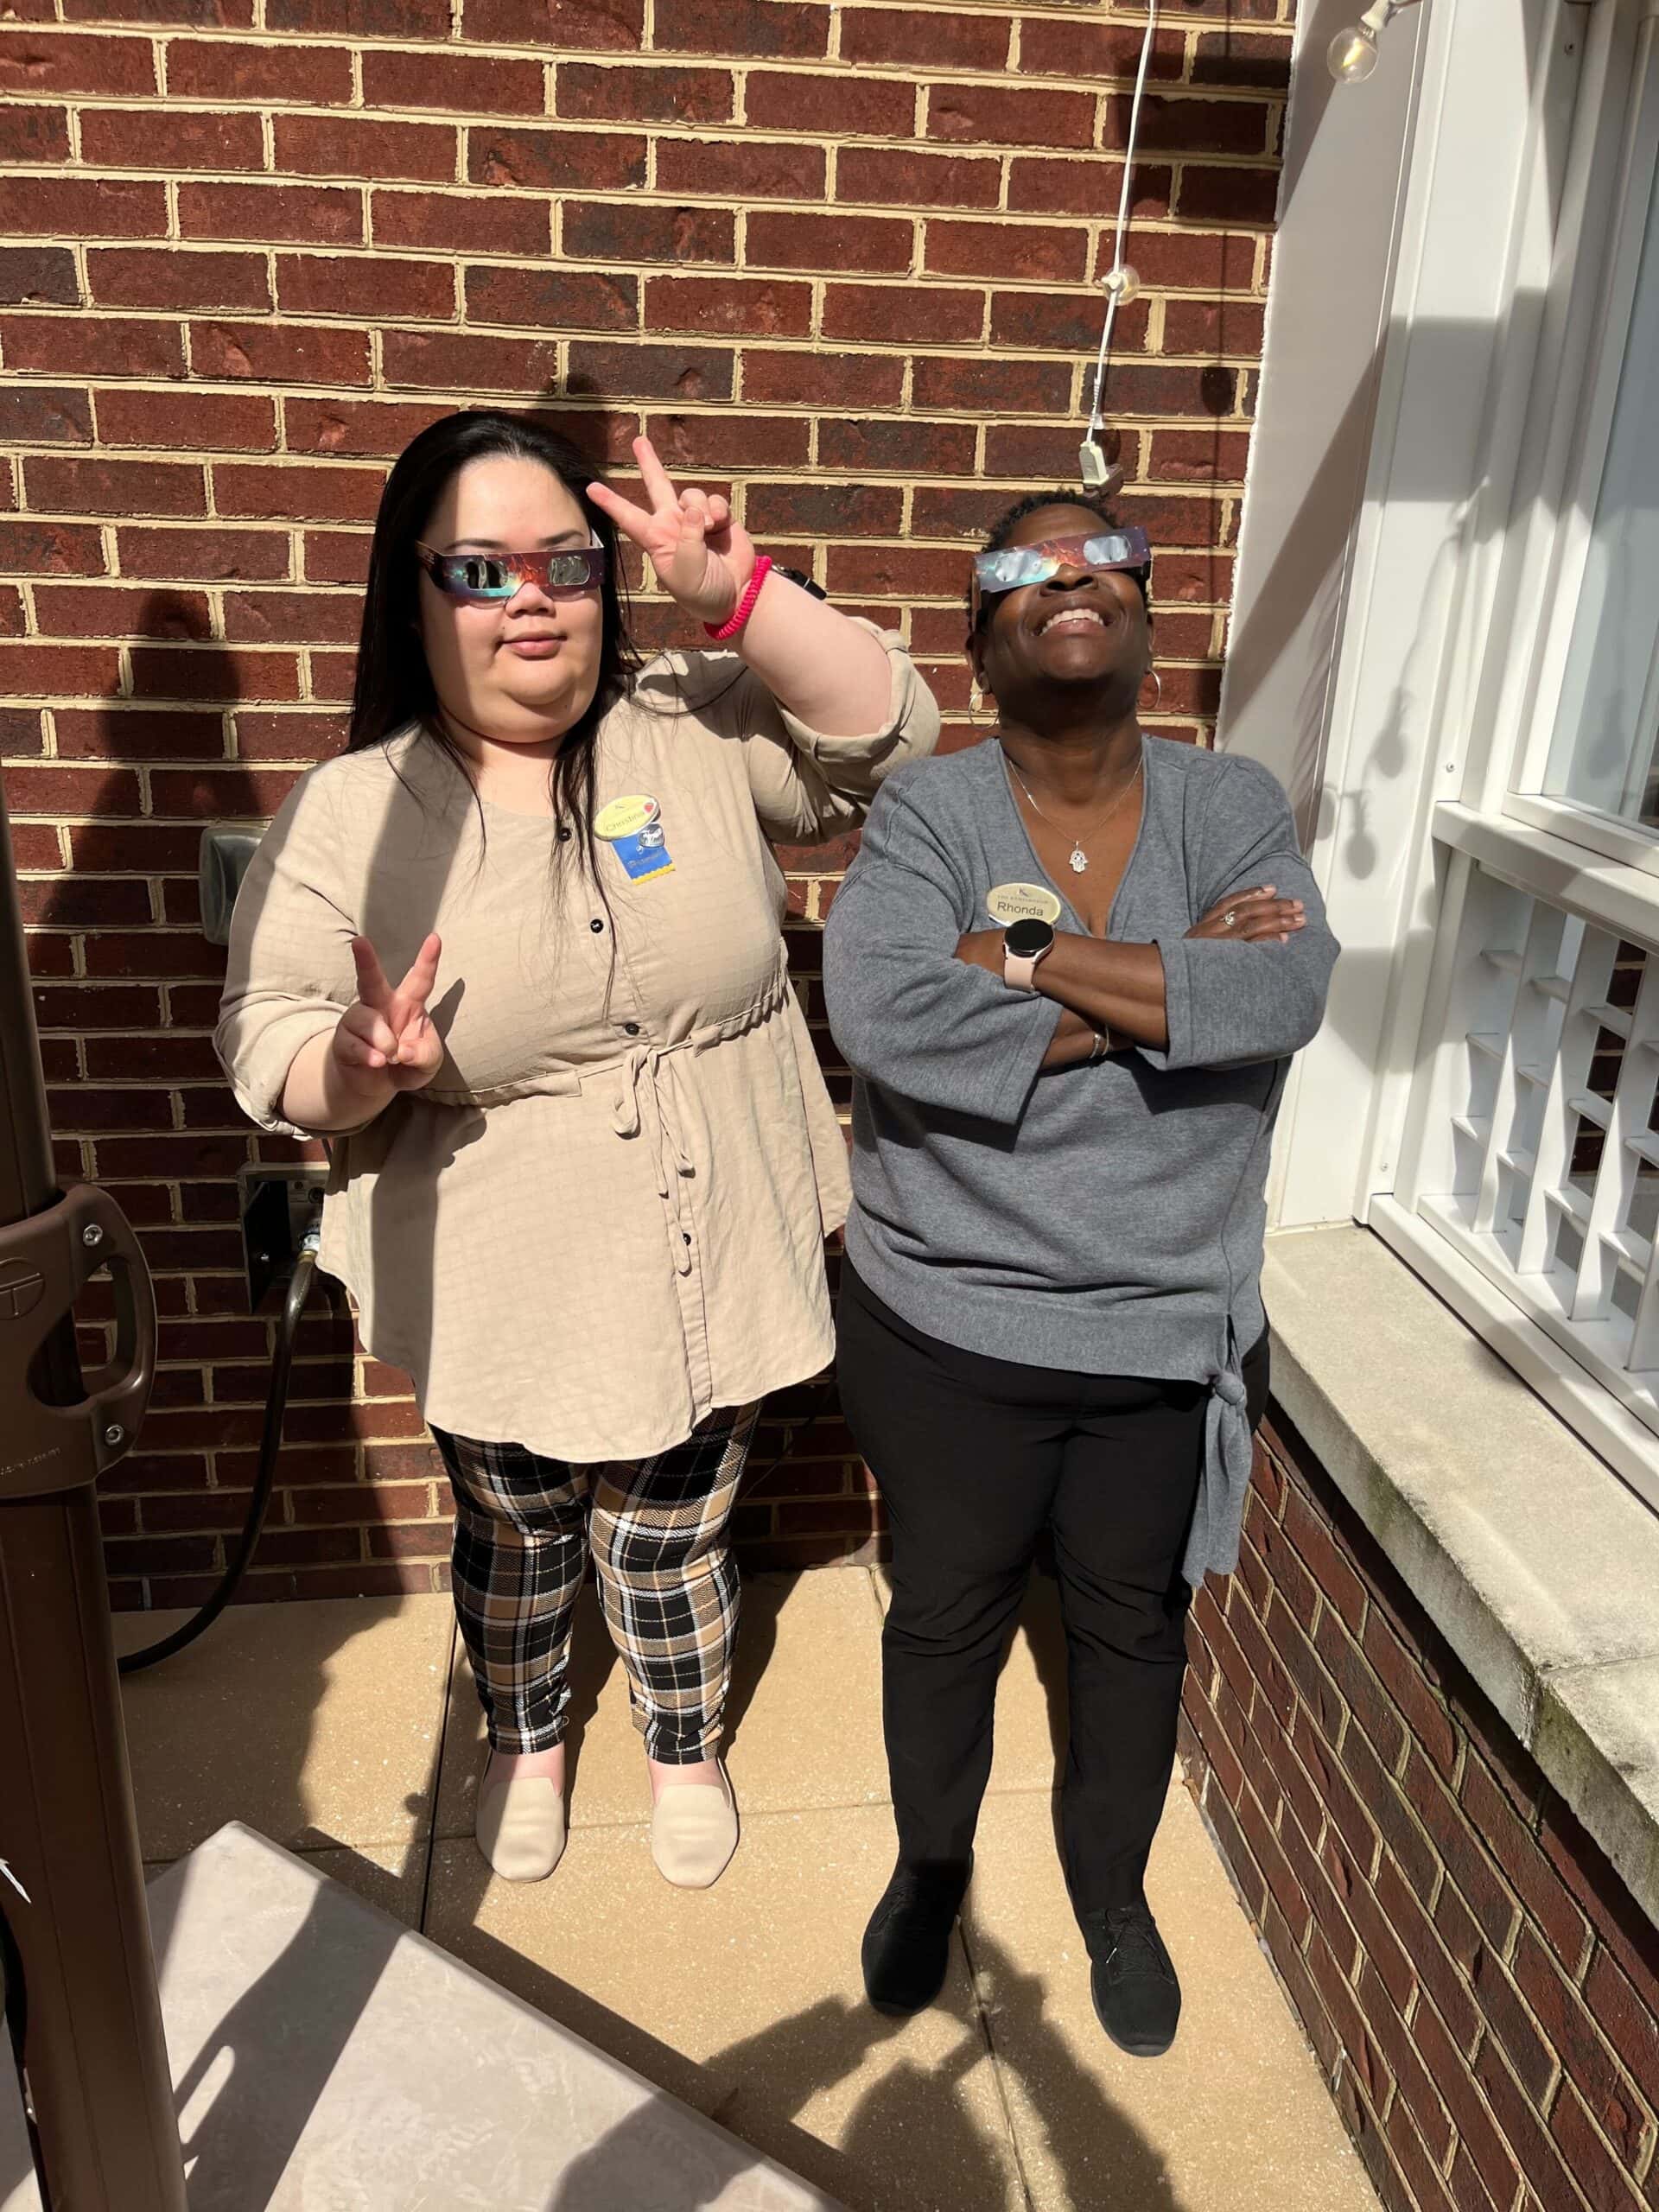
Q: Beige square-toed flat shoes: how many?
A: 2